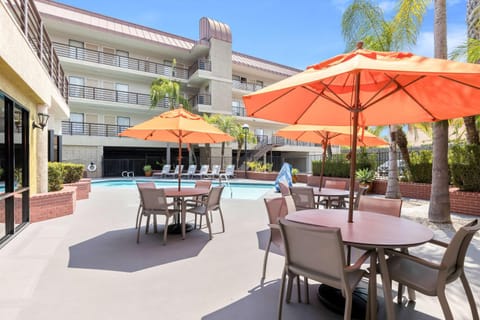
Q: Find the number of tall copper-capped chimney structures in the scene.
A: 1